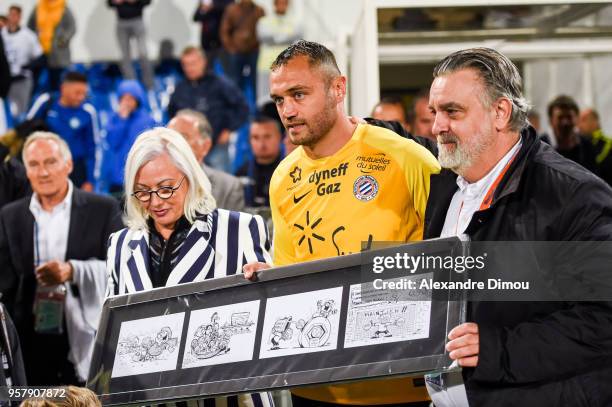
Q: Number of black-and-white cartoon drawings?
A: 4